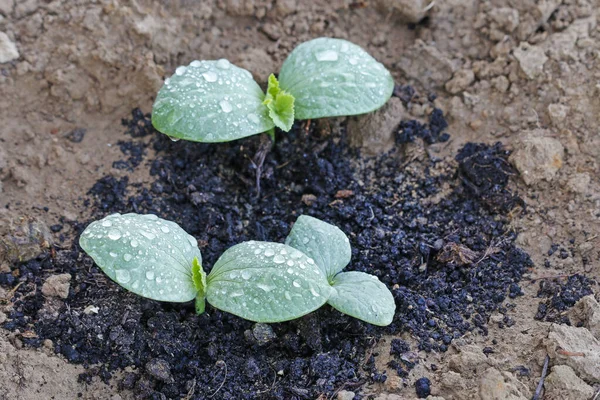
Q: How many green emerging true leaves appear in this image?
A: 2